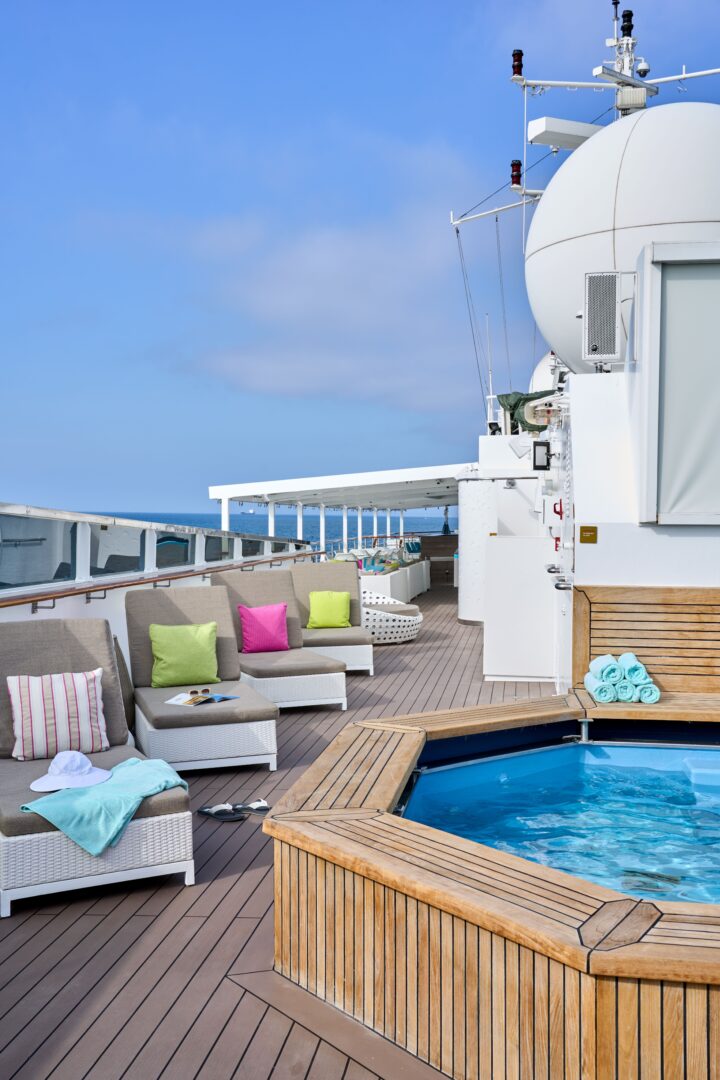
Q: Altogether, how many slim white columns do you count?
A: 9